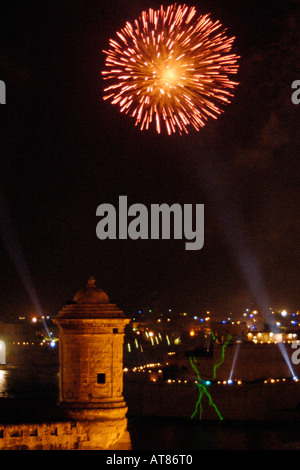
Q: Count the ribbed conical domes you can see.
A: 1